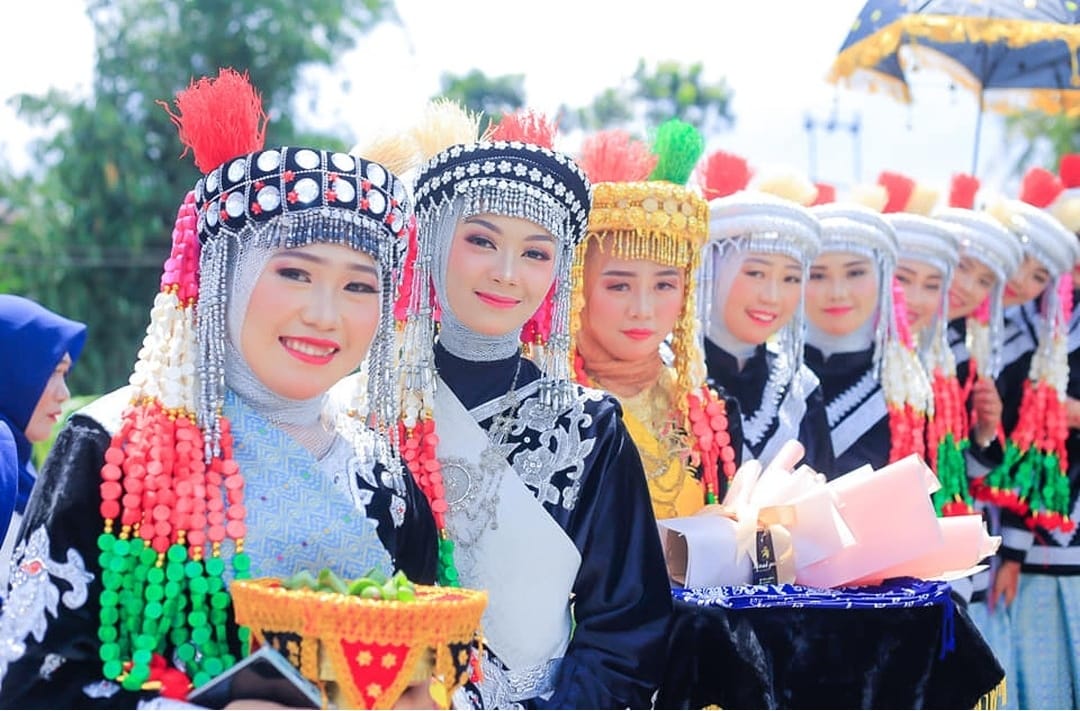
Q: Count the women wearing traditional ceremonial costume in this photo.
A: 8